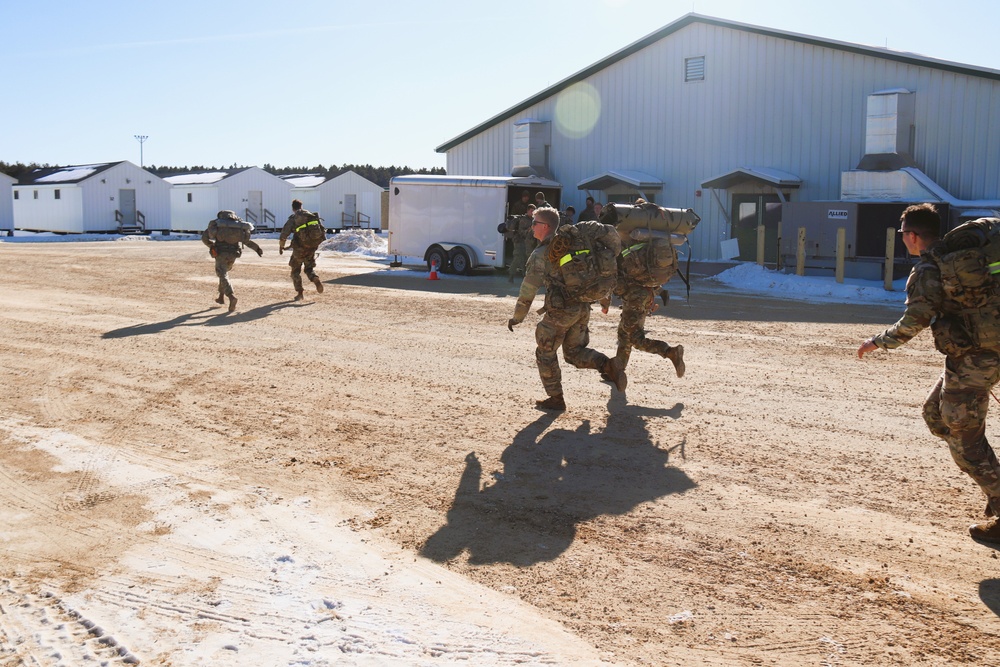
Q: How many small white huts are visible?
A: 4